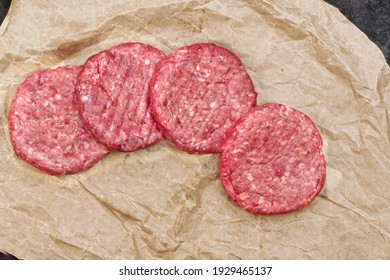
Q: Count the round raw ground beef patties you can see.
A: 4